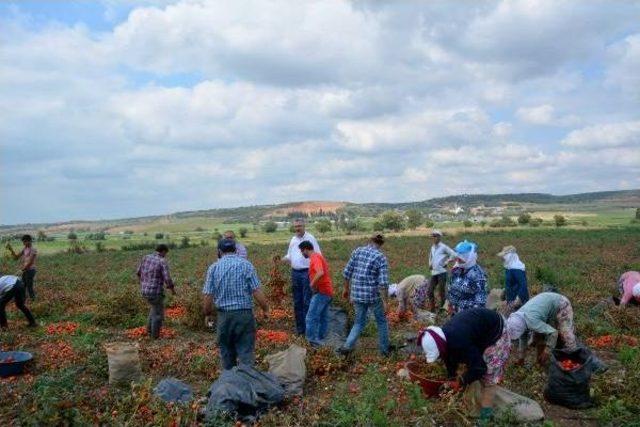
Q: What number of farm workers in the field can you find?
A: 15